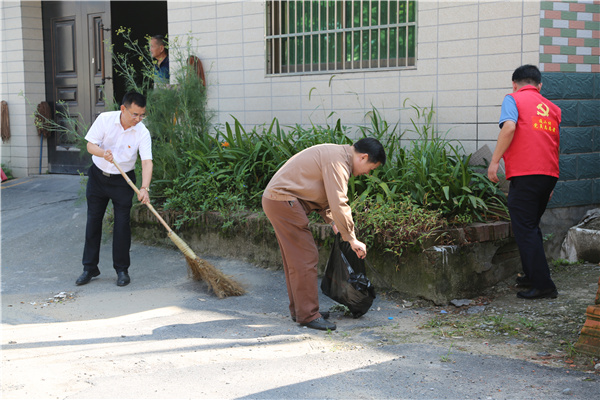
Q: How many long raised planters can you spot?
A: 1